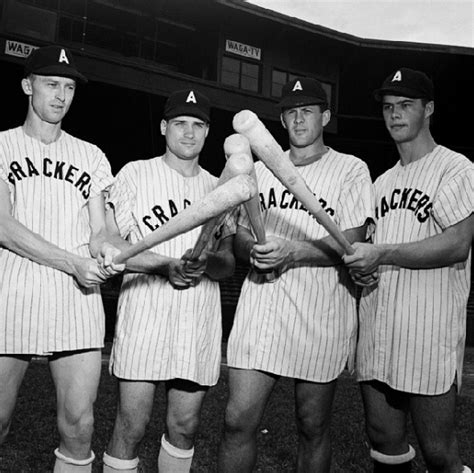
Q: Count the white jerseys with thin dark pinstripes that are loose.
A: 4